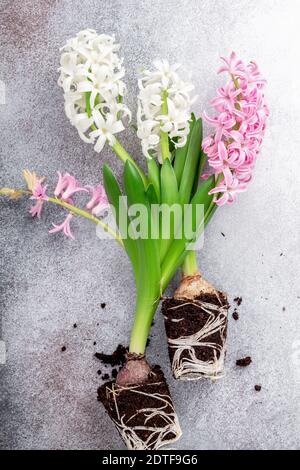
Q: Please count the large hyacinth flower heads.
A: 3